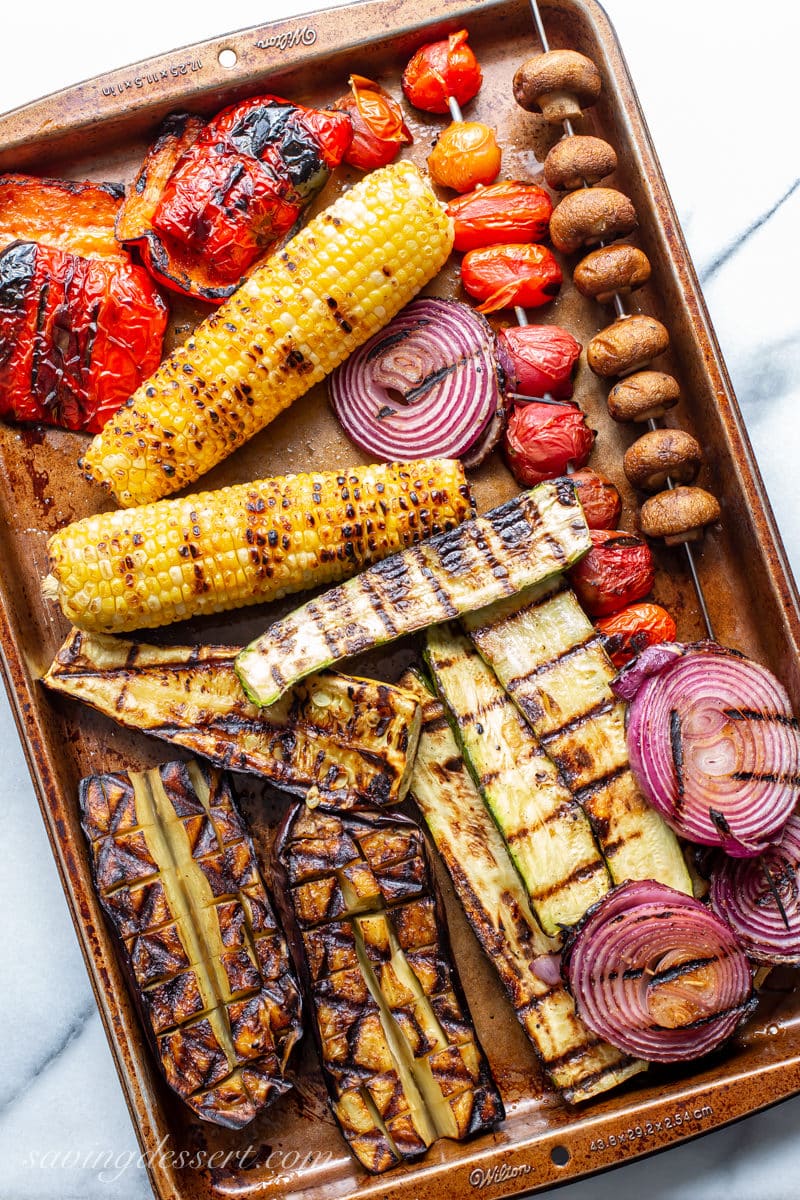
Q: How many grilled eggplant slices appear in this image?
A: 2